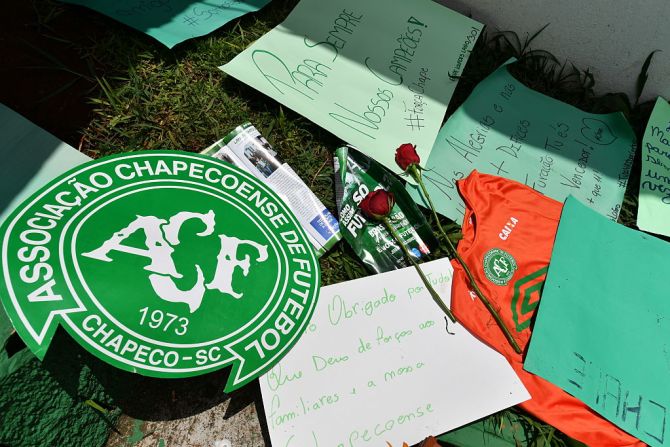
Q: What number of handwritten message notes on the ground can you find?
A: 6